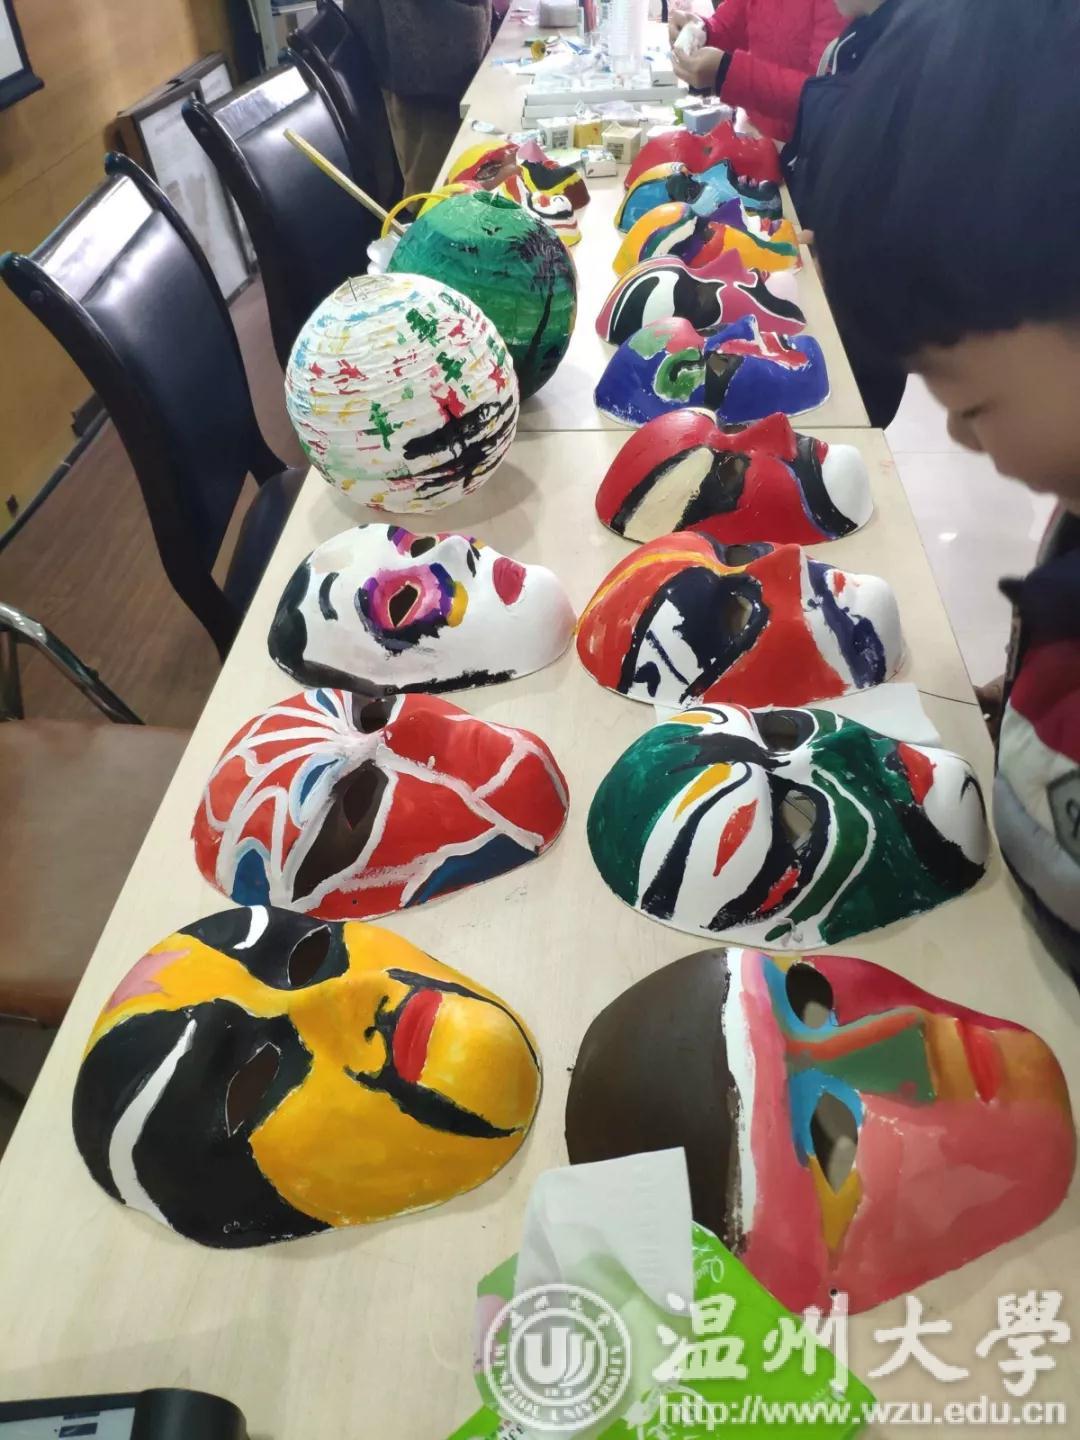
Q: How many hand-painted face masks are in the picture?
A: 14